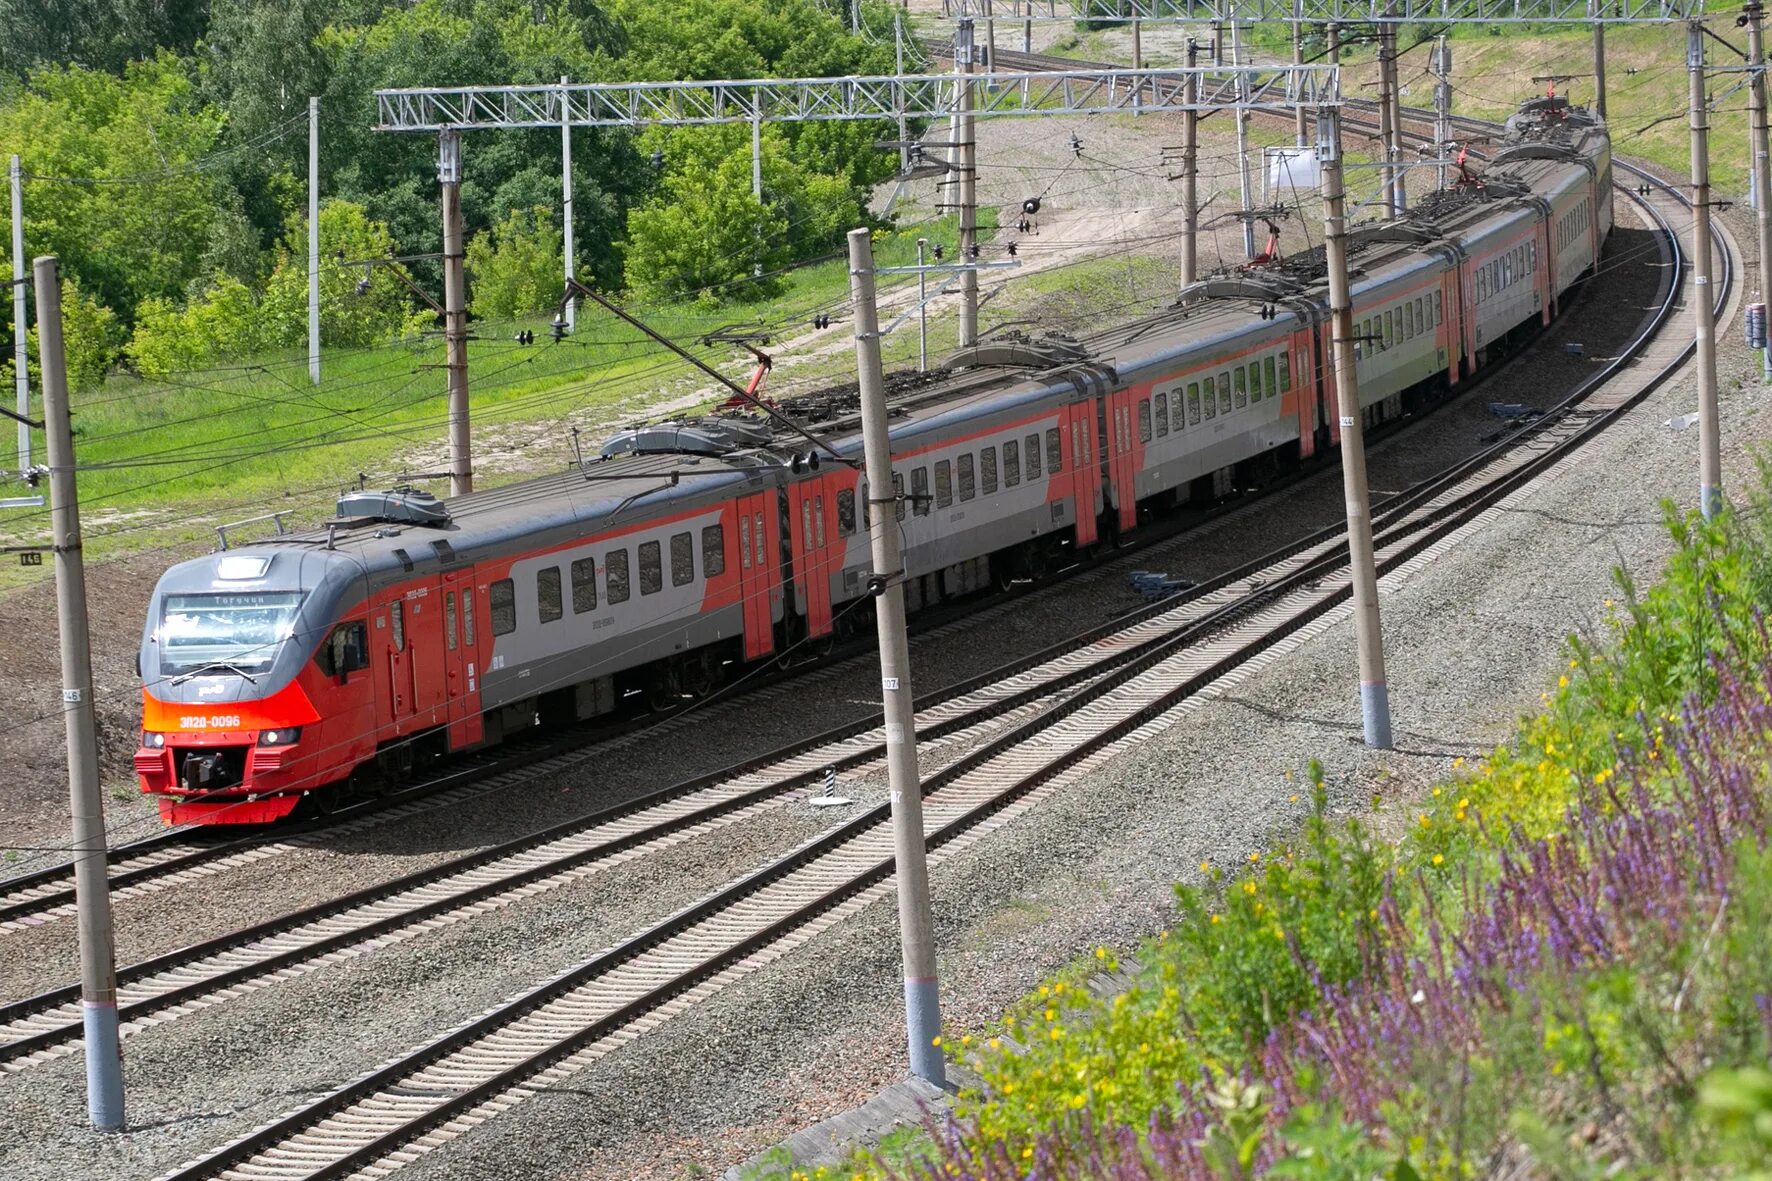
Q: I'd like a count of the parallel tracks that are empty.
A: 2